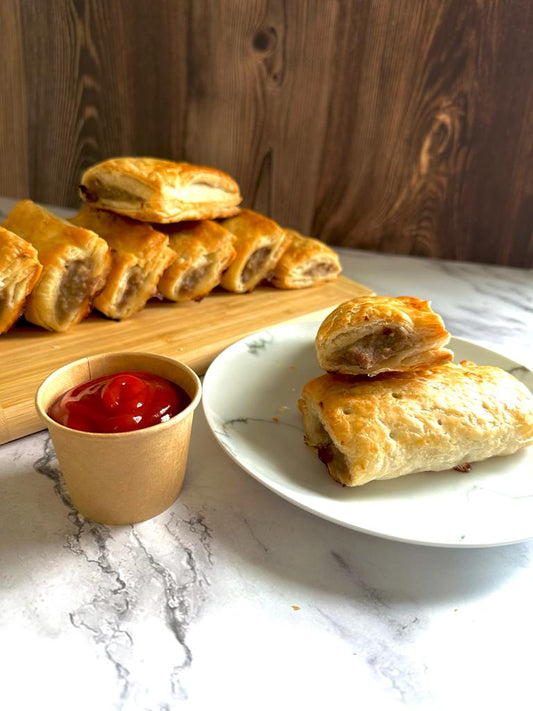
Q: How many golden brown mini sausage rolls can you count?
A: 9